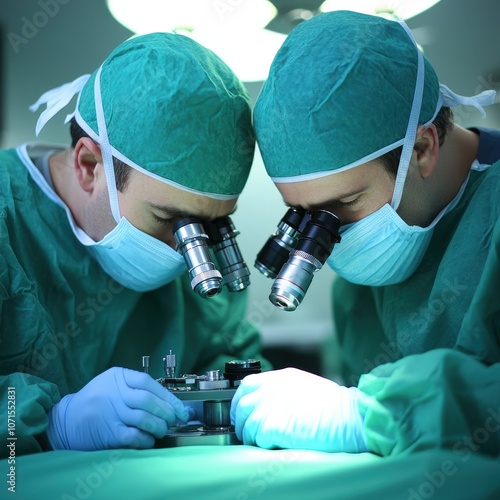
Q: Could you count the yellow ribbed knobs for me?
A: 0